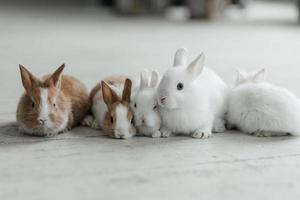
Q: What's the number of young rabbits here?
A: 5